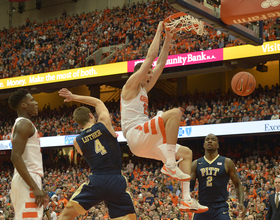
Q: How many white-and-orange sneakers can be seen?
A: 2